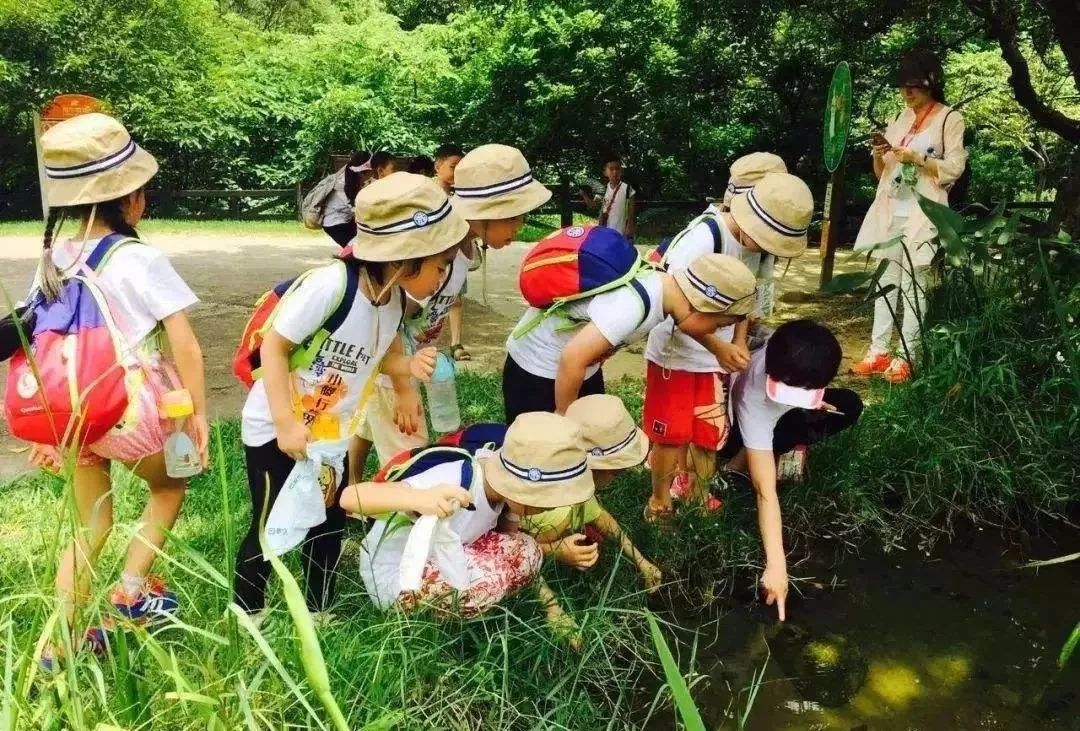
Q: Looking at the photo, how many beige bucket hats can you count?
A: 8